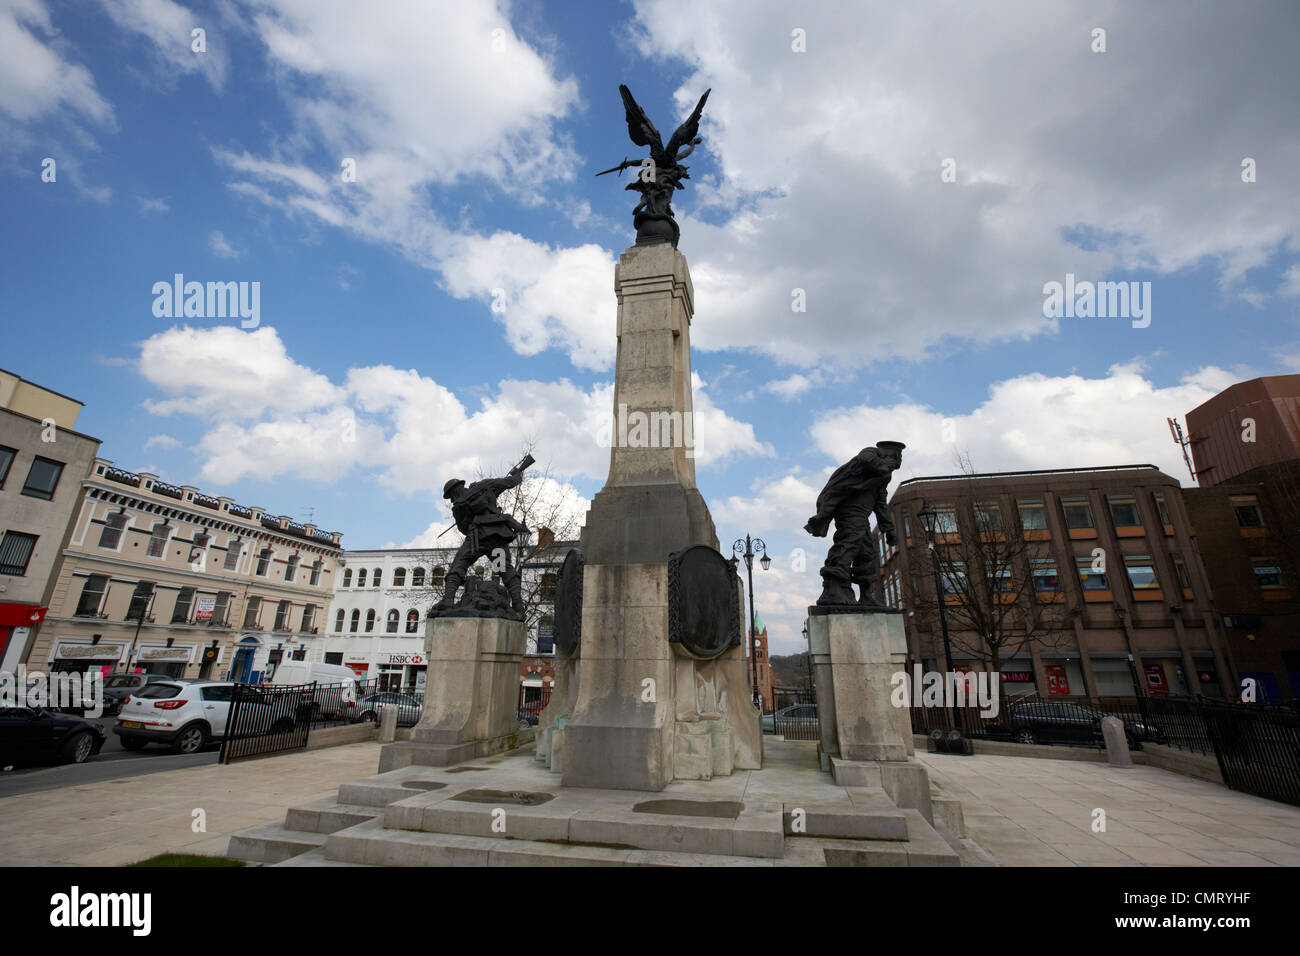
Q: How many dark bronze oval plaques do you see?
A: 2